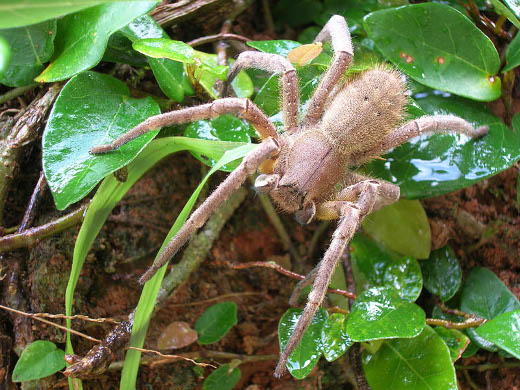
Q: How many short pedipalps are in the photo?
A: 2